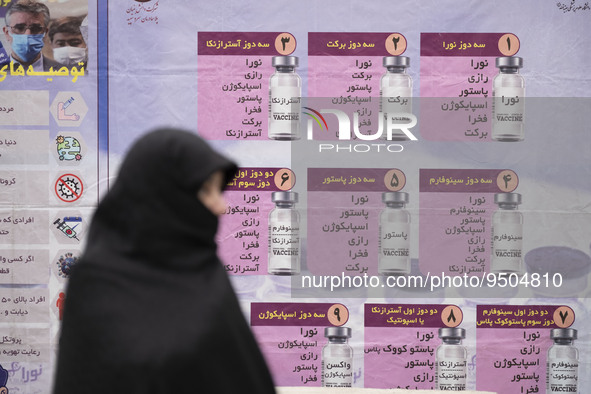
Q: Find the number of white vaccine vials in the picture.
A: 9